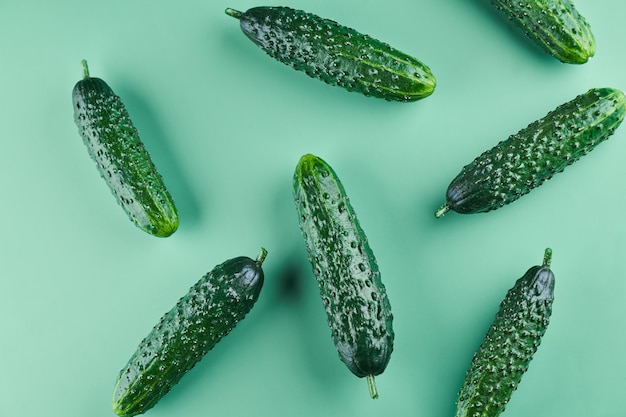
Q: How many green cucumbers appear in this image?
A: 7